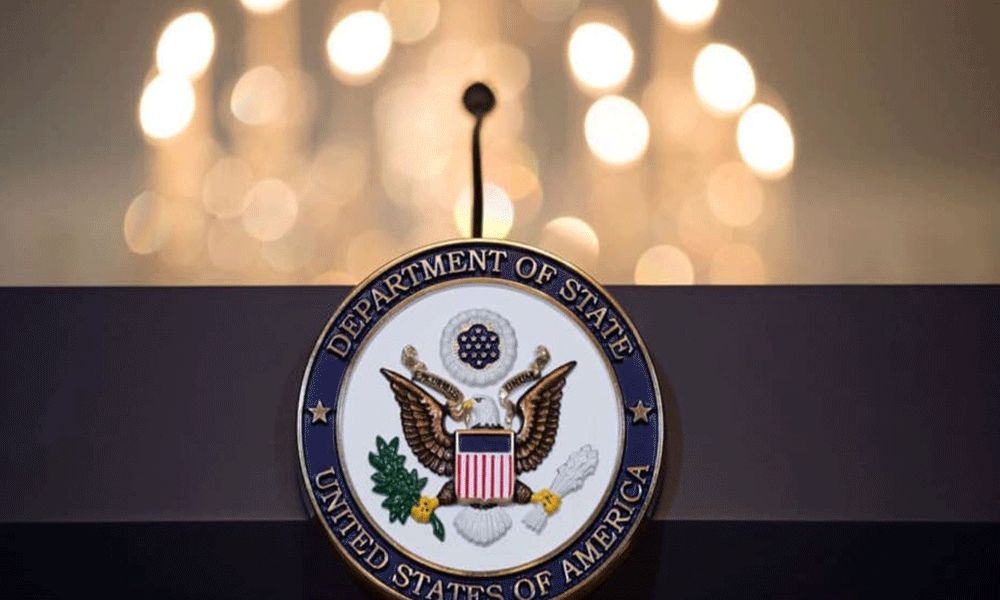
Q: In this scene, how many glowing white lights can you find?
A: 9